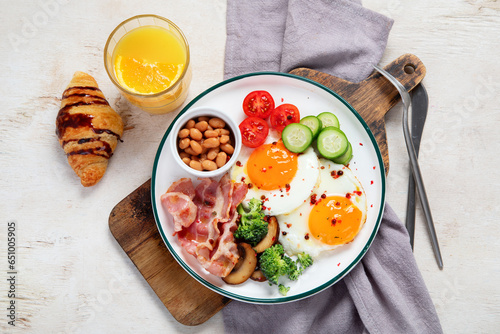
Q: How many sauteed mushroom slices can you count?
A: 3